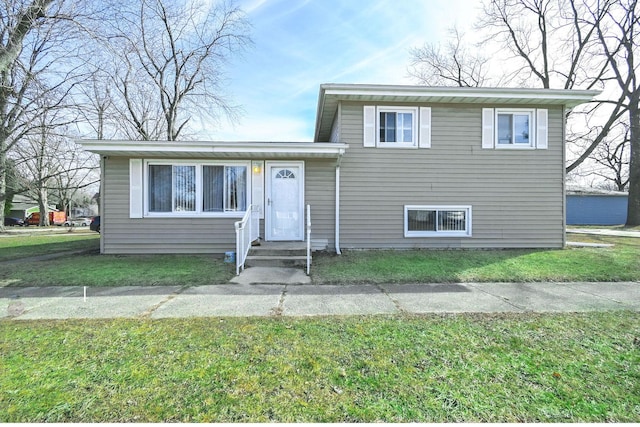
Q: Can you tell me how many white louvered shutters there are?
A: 6